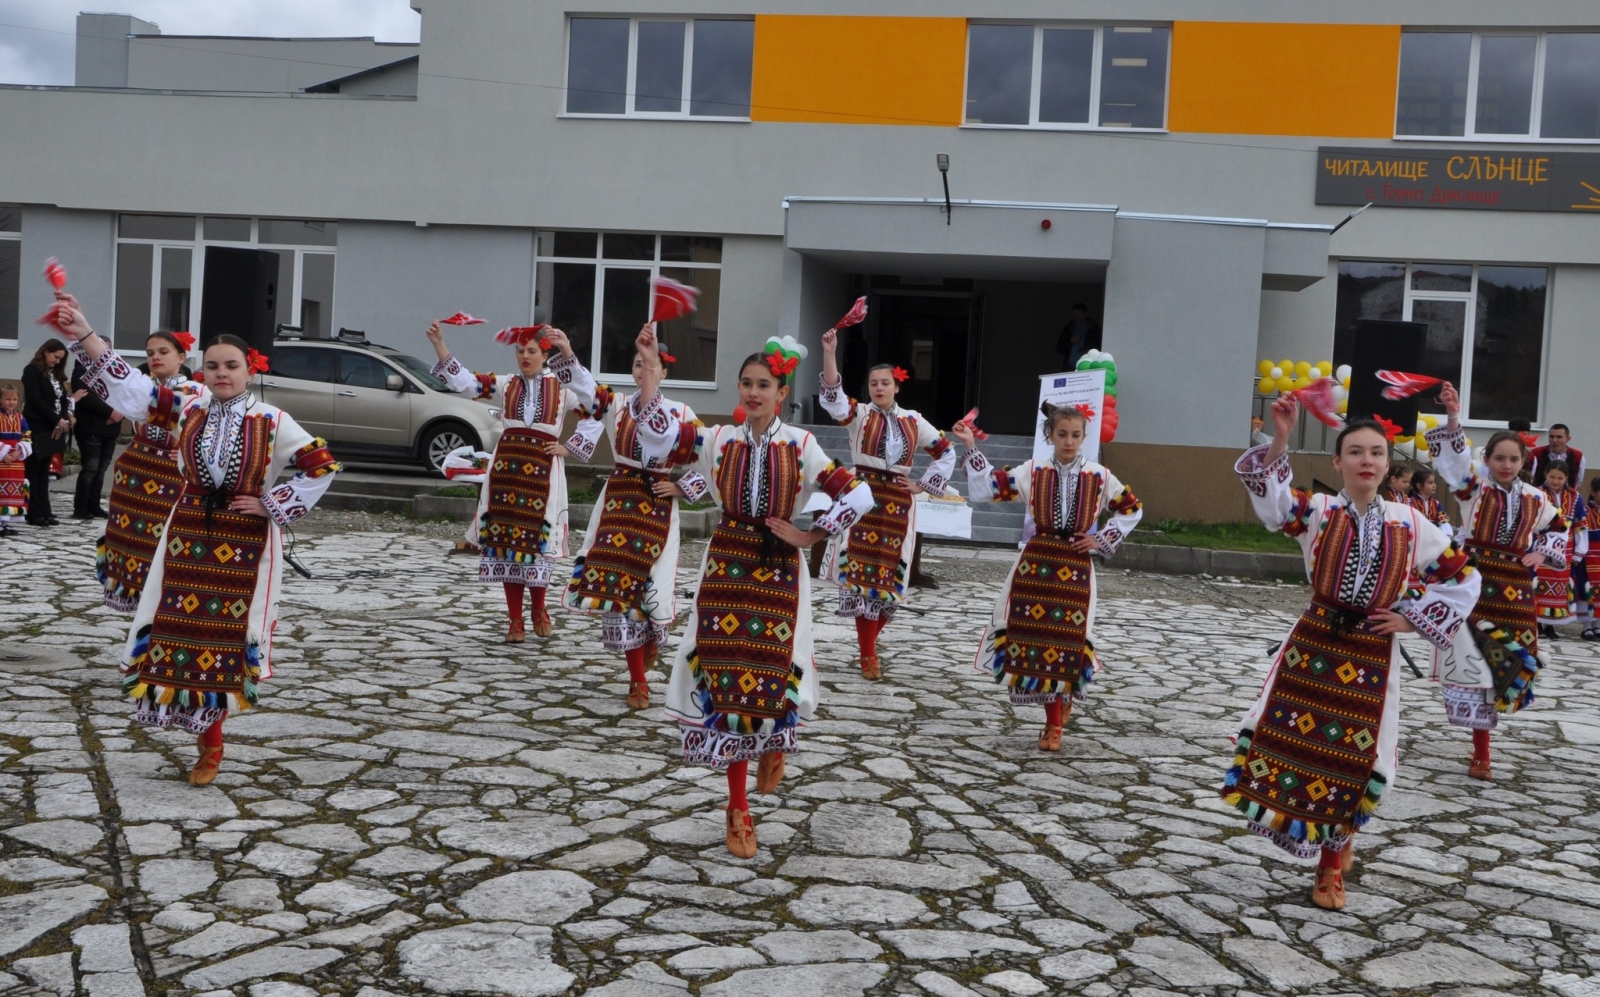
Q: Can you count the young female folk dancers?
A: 9